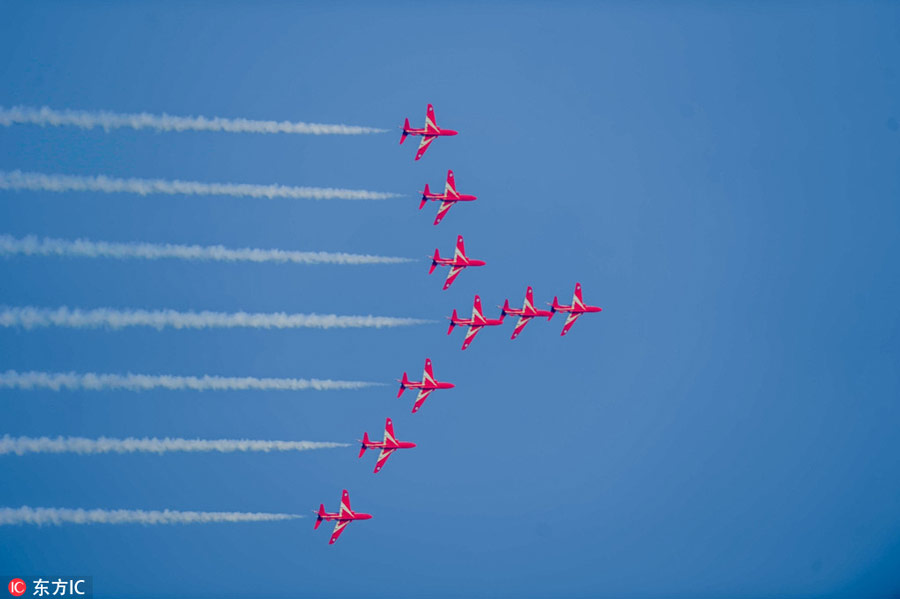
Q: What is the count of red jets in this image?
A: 9